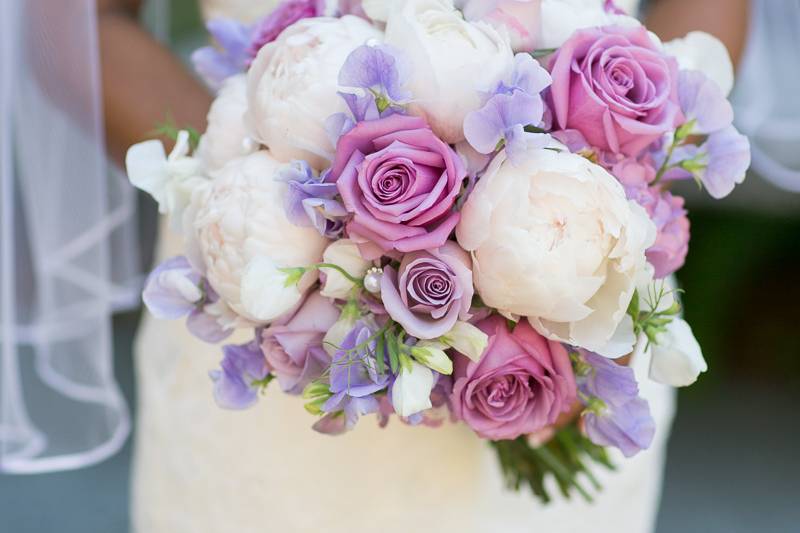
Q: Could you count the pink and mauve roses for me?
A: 5